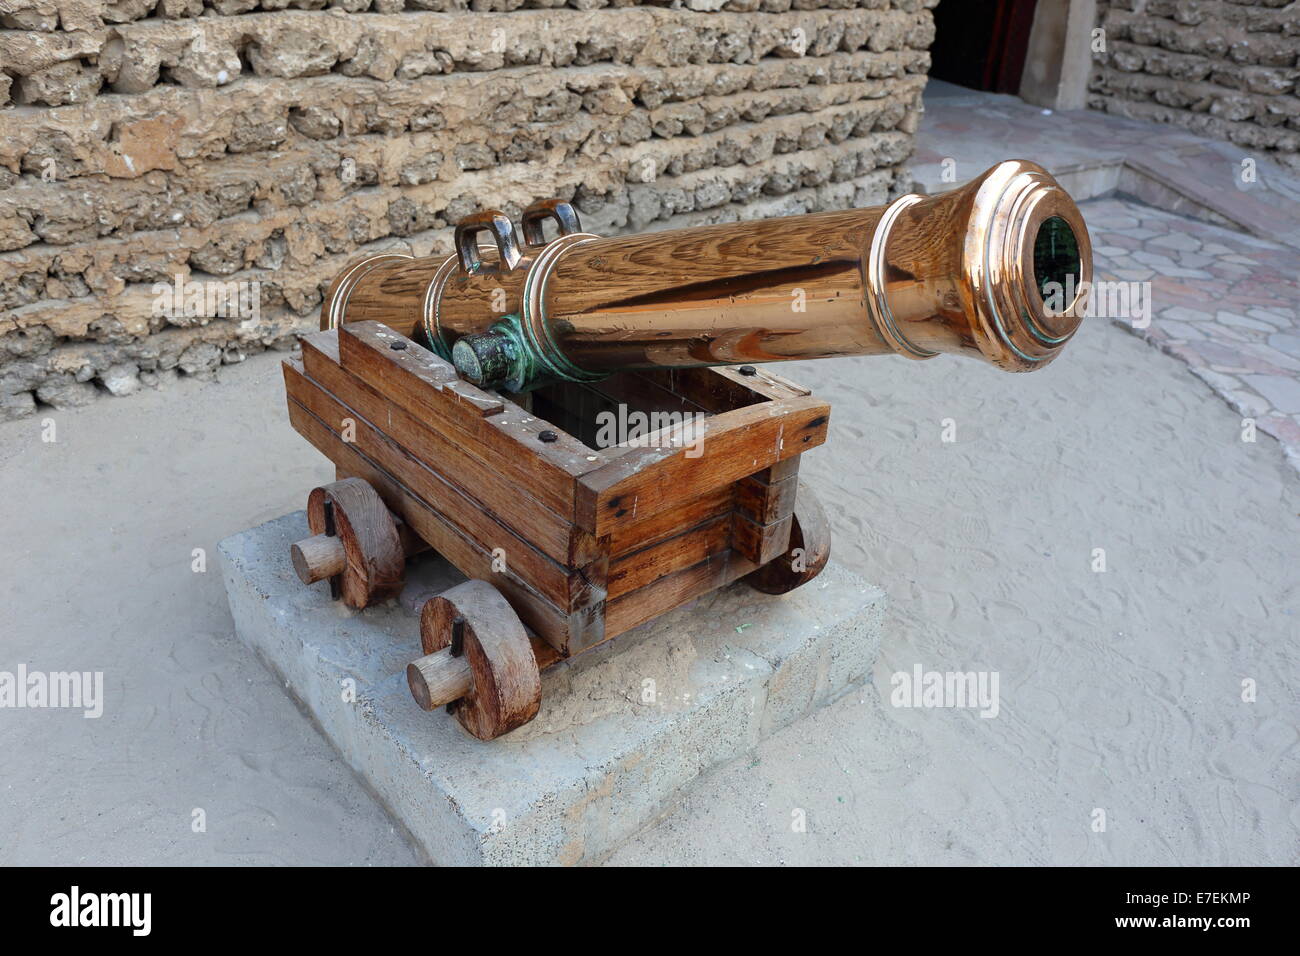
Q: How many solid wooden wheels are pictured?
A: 3